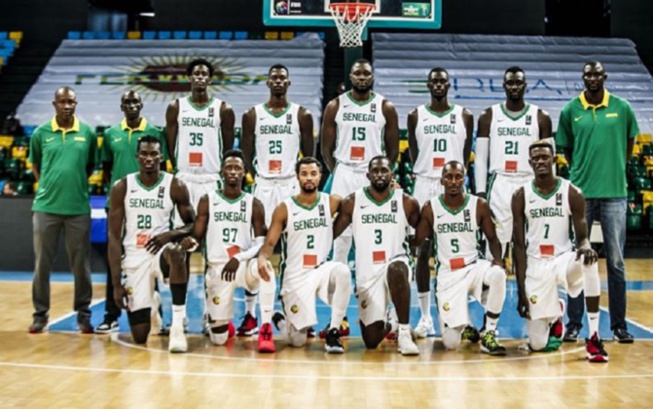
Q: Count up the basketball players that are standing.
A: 5